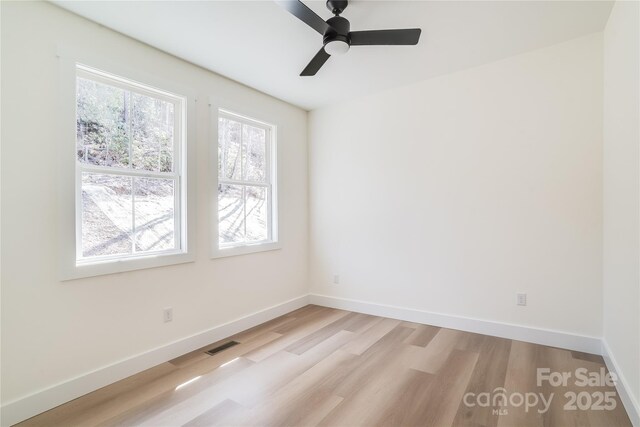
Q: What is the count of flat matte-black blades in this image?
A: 3